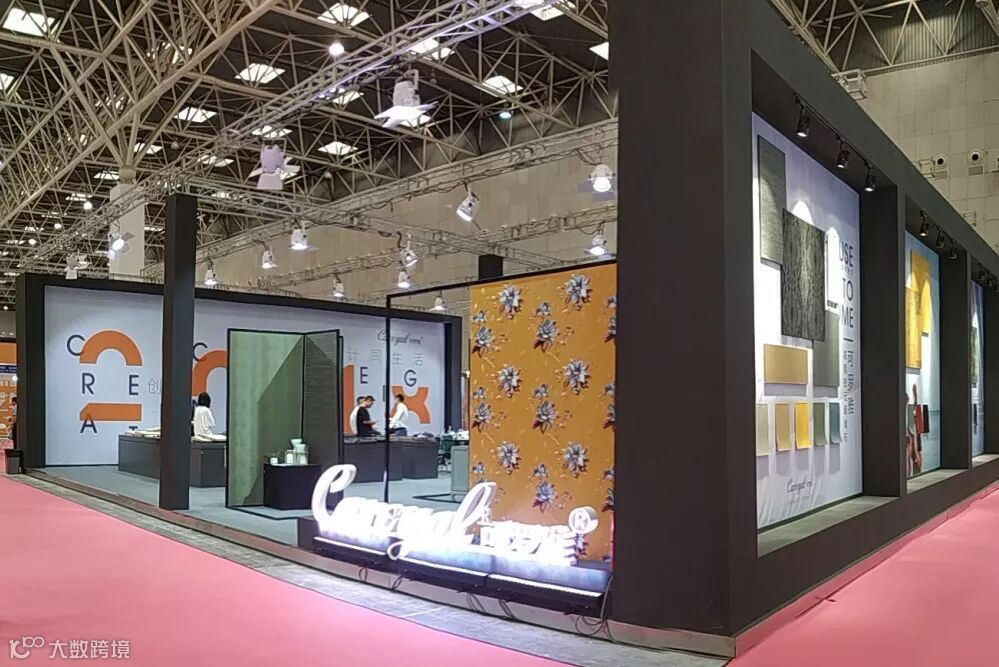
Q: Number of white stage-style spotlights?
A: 14